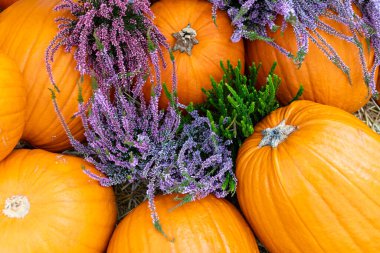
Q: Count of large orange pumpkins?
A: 7